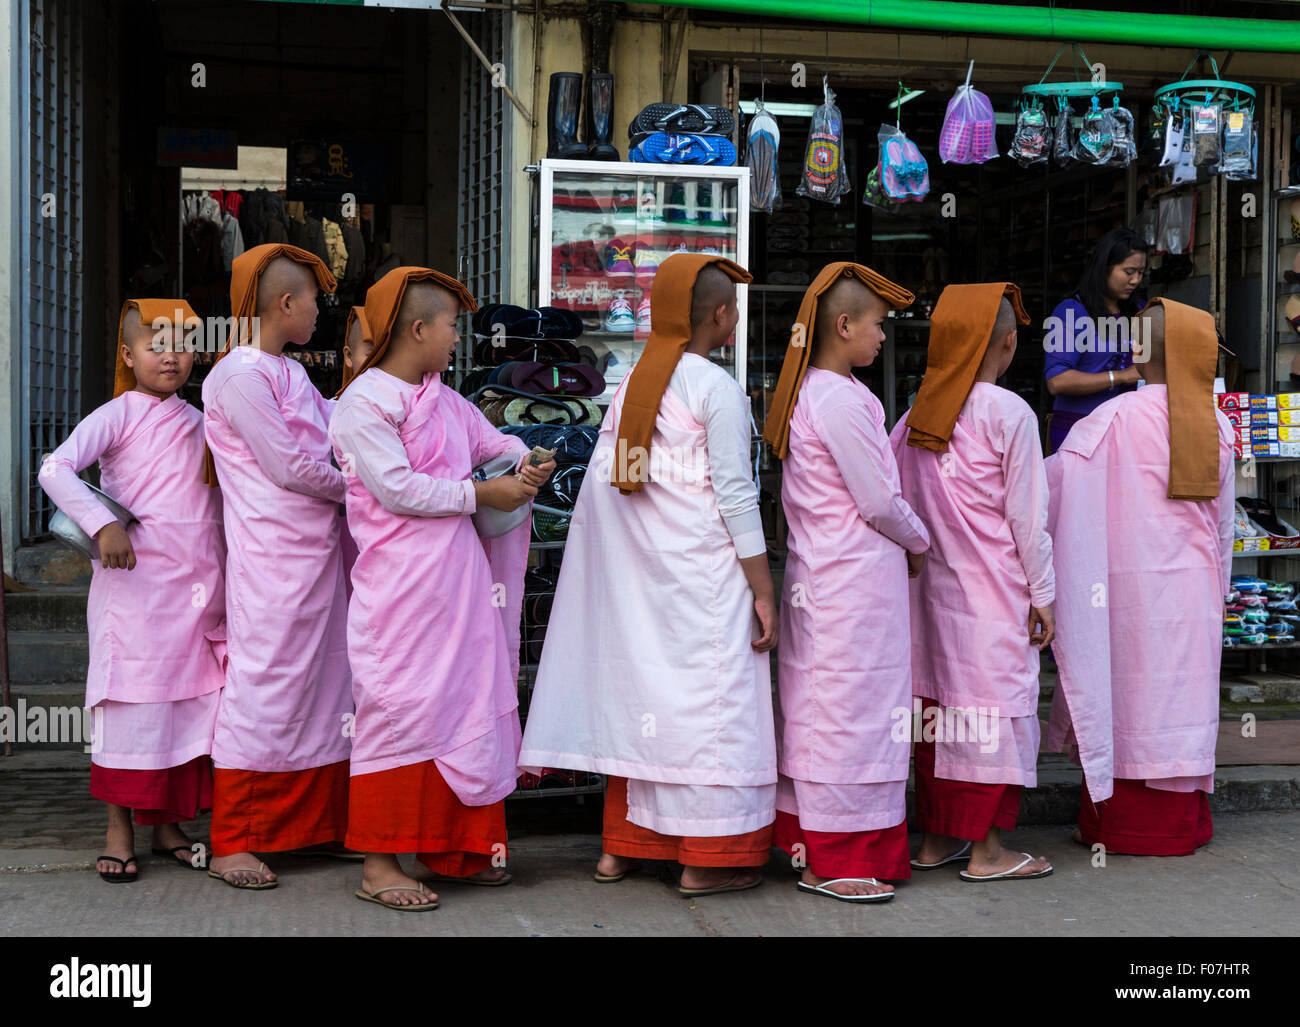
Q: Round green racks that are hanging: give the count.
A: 2